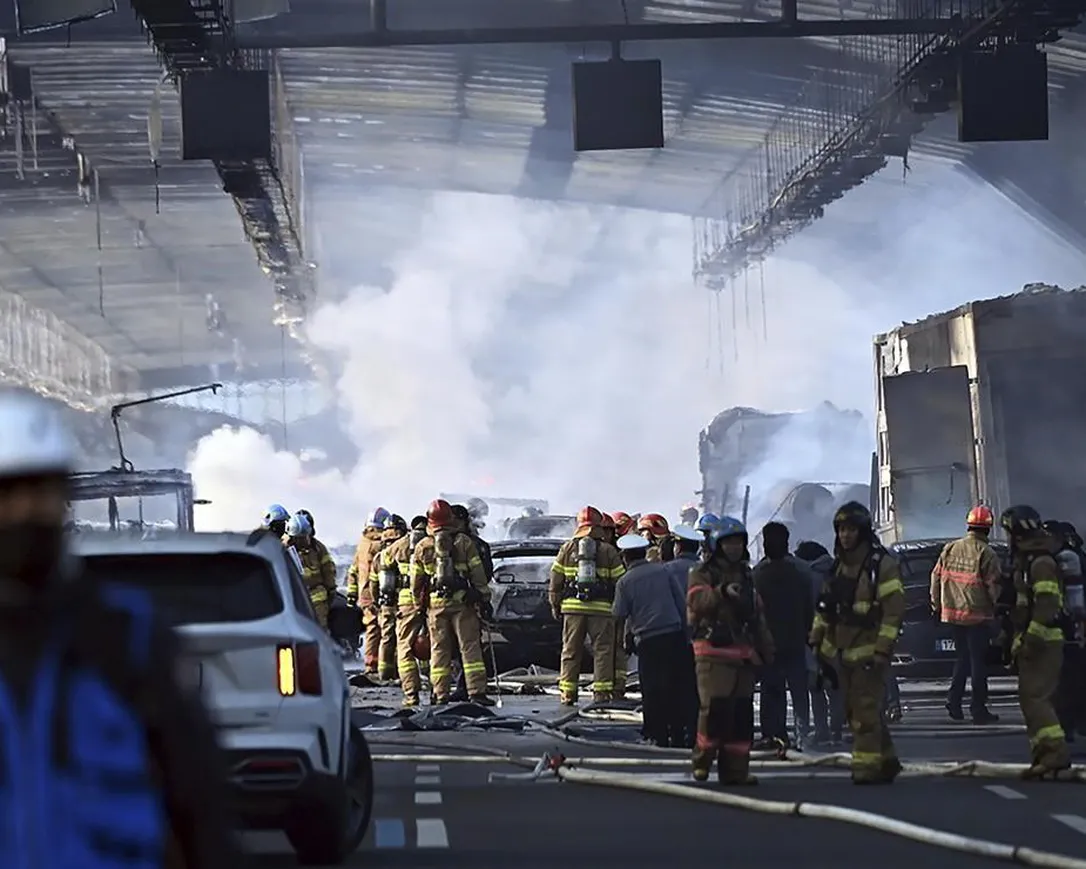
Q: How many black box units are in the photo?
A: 3